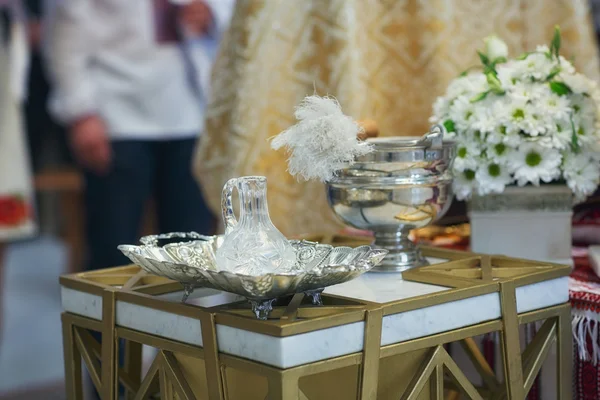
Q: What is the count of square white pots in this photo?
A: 1